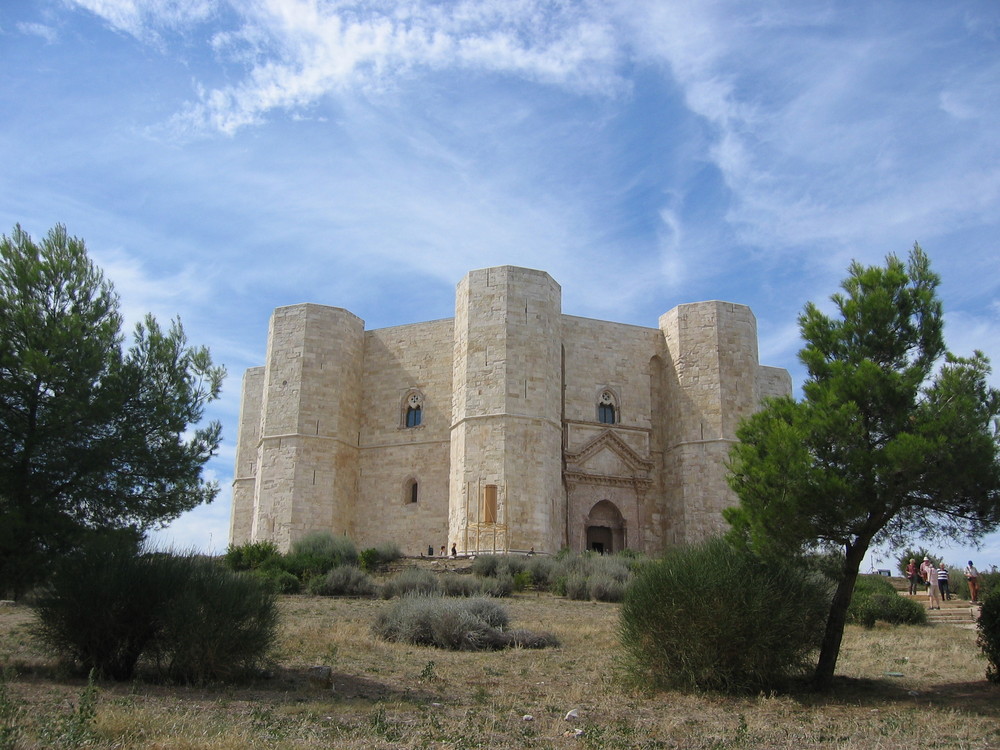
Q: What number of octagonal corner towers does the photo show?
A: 5